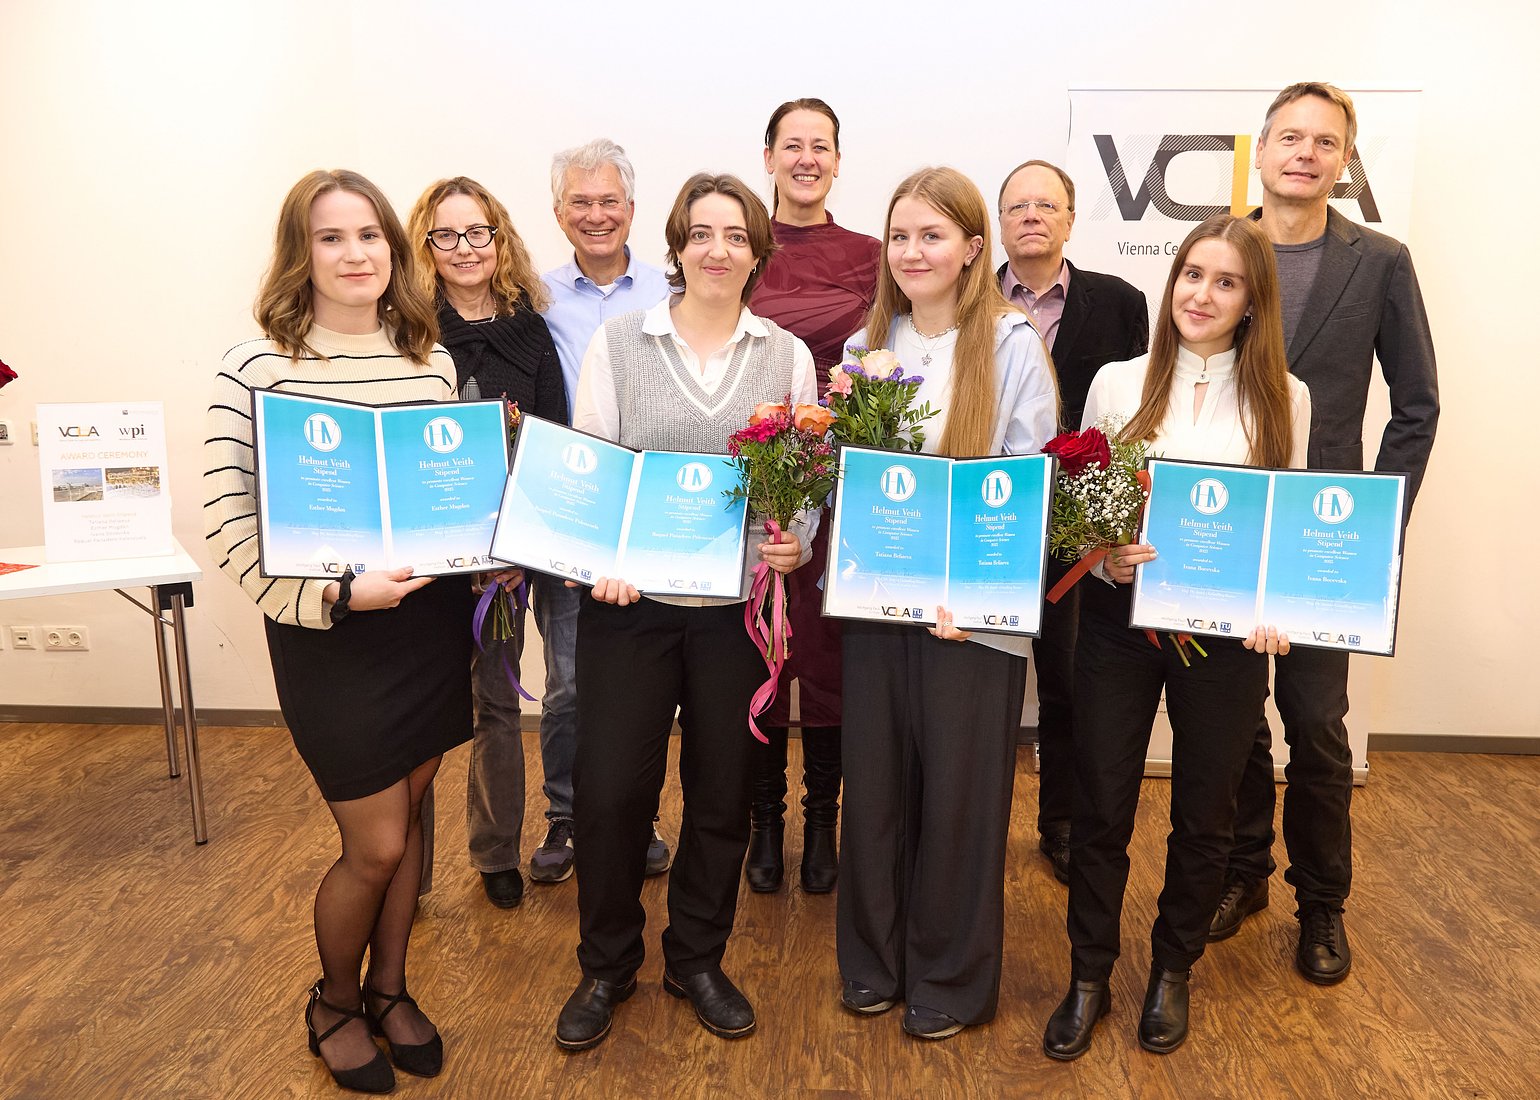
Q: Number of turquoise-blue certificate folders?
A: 4